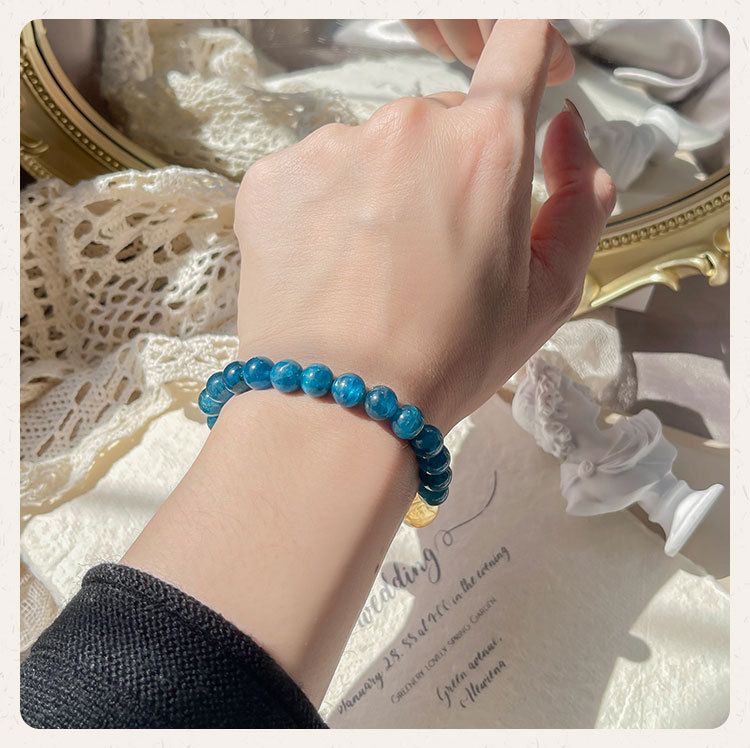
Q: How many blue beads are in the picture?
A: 14